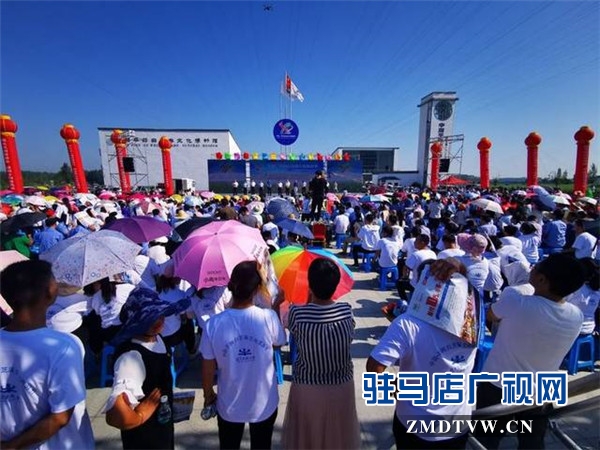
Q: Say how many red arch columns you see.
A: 8